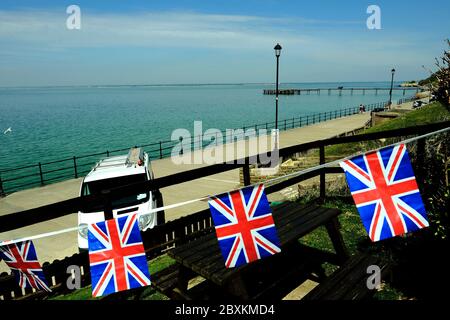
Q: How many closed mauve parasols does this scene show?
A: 0